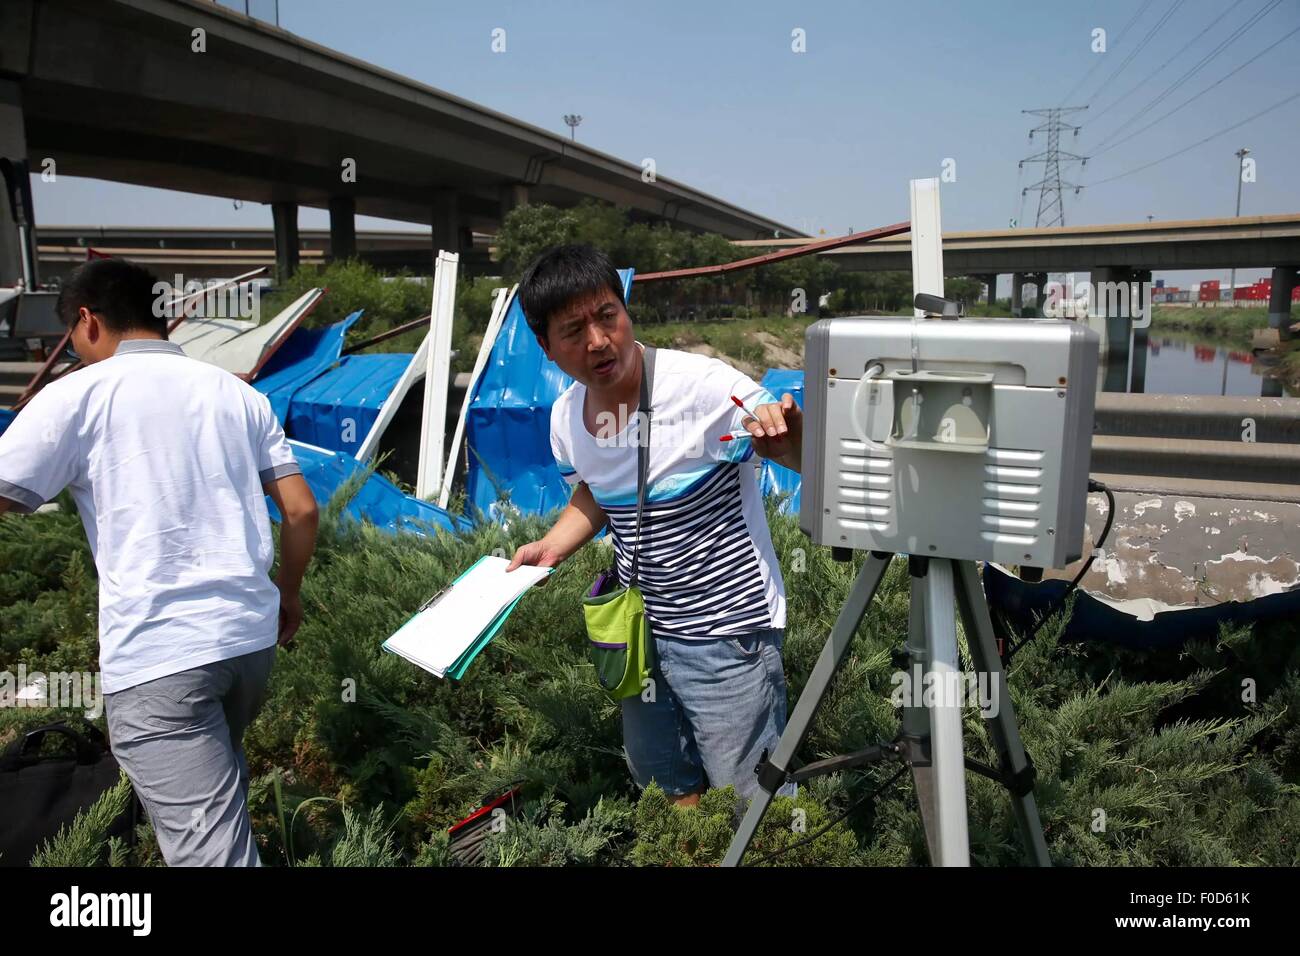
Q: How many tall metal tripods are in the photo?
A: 1